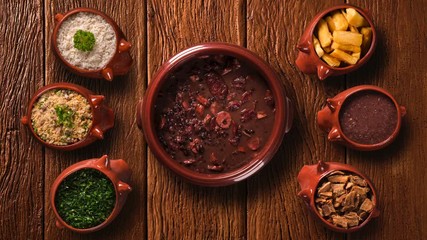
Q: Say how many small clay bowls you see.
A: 6